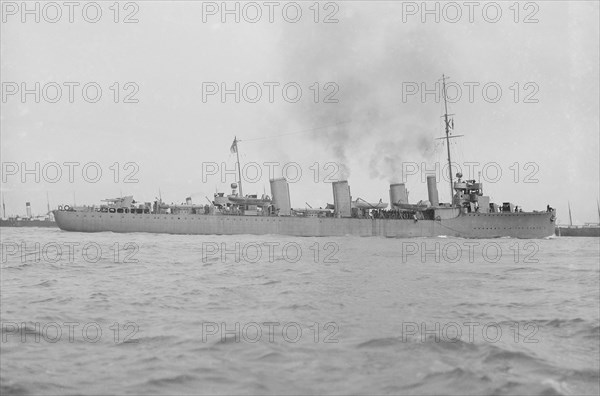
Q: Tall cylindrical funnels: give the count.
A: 4